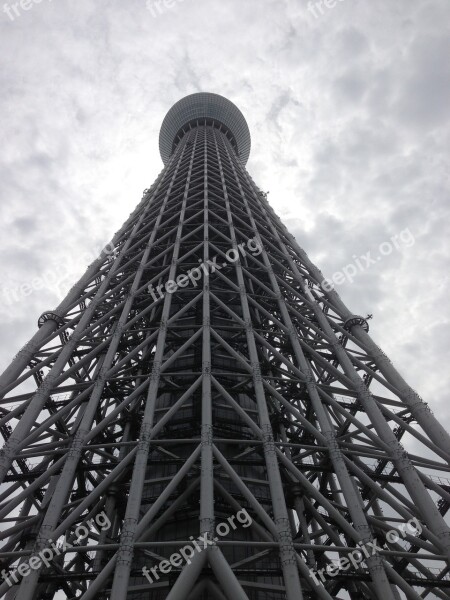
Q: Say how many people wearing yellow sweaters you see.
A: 0